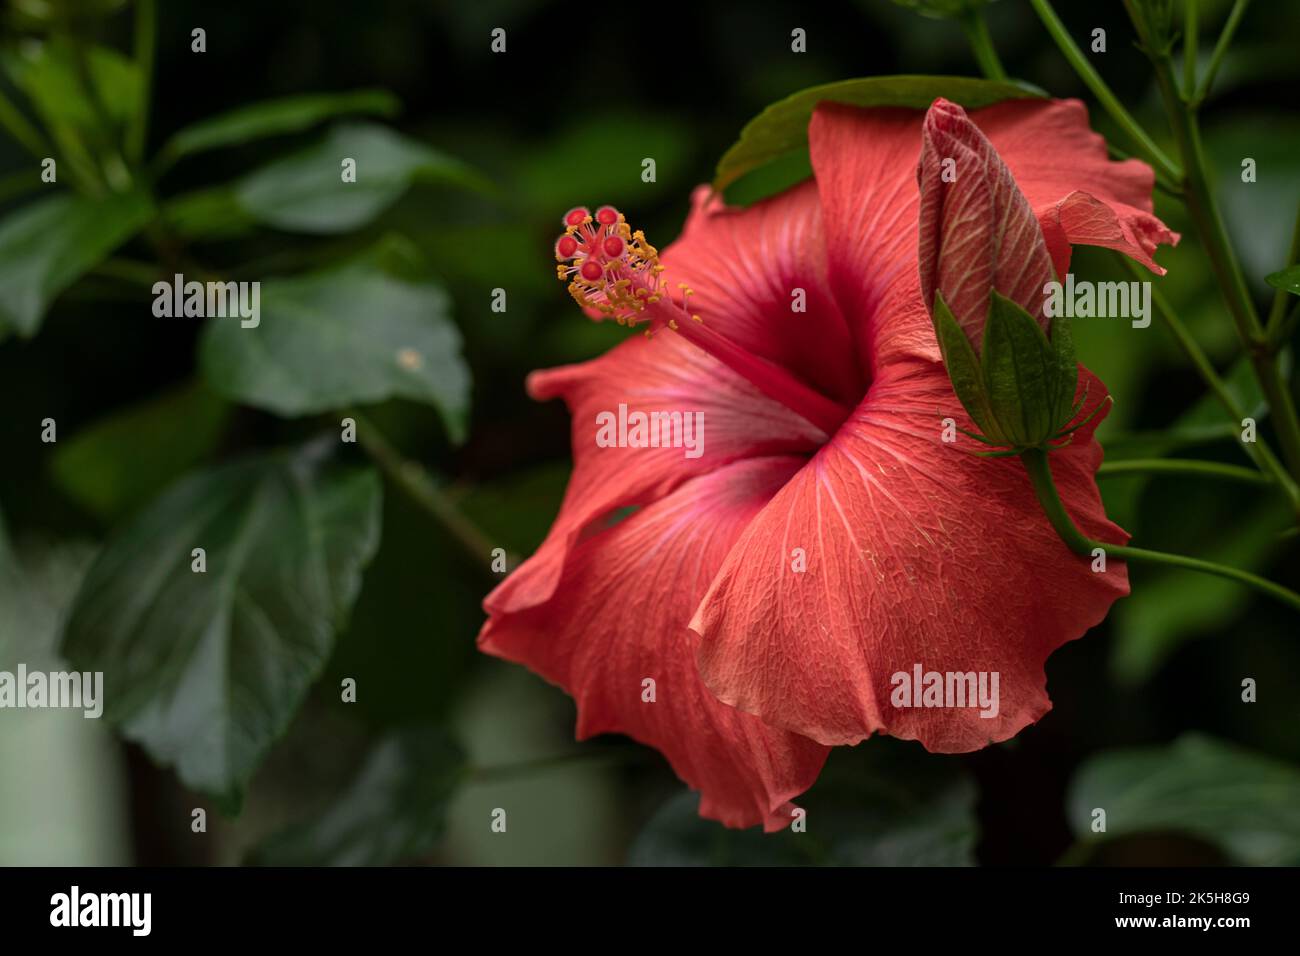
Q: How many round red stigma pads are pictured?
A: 5